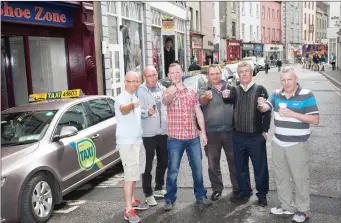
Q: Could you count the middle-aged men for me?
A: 6